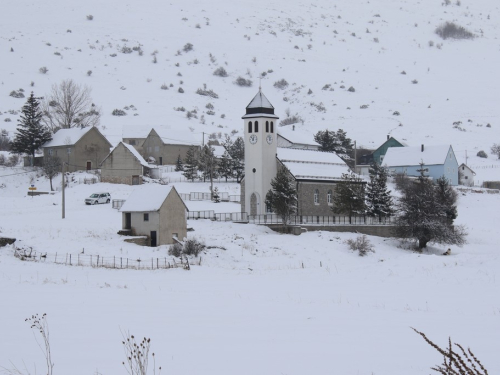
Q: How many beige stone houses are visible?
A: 4